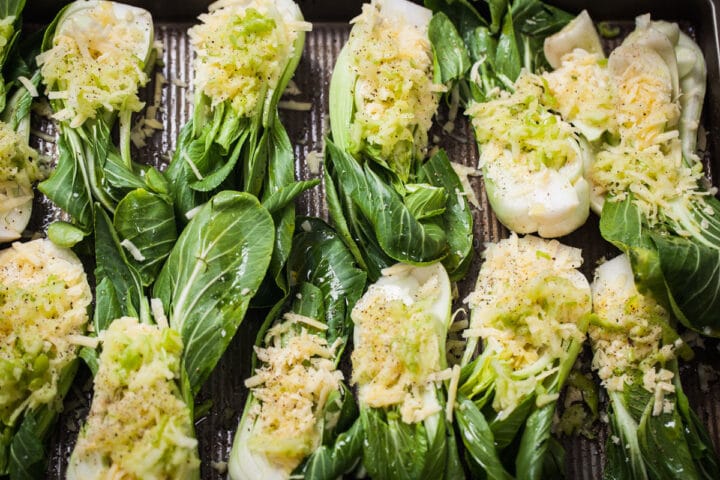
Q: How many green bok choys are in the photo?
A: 12